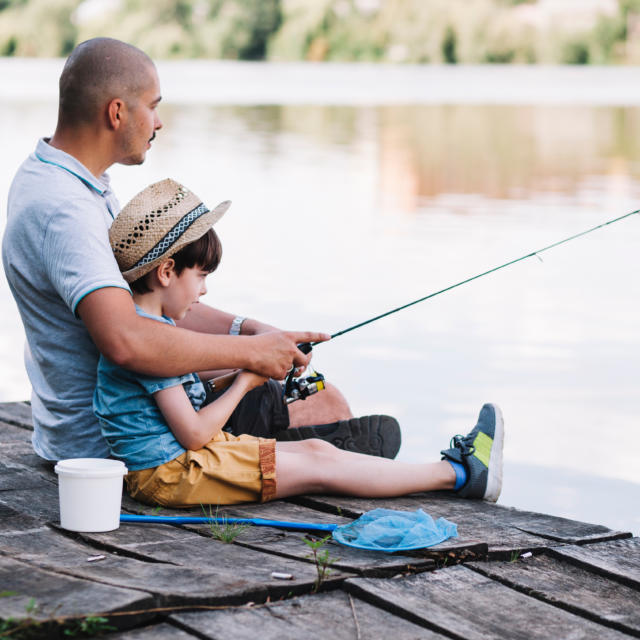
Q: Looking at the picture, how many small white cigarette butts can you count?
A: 3